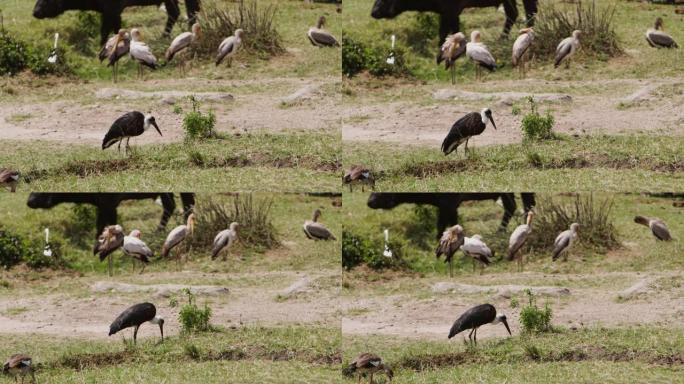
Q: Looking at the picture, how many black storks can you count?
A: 4